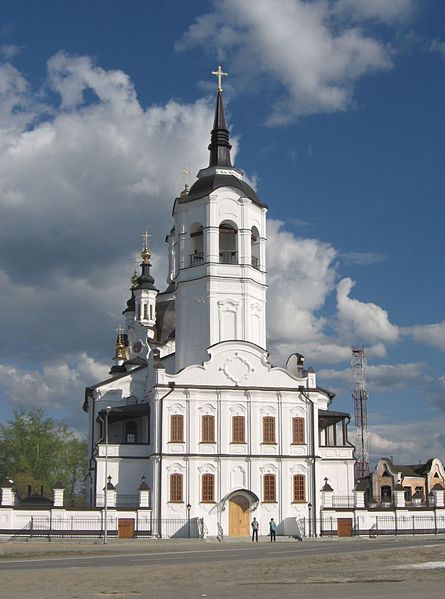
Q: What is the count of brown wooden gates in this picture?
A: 2